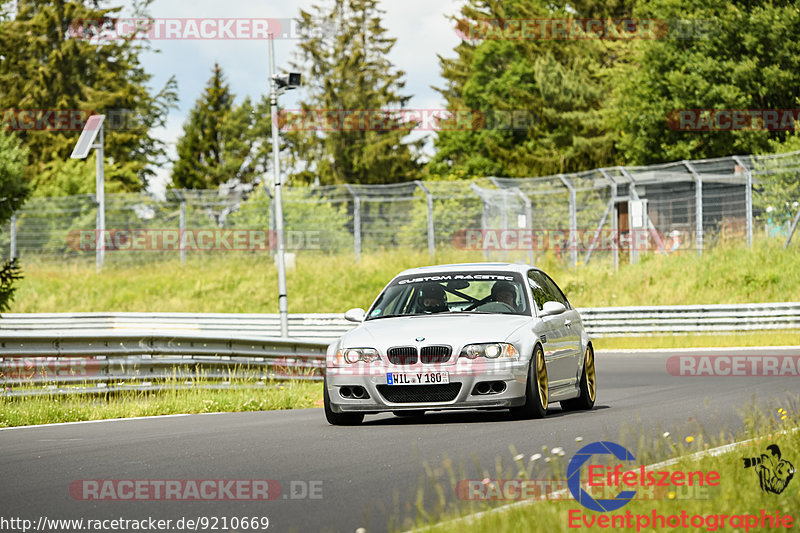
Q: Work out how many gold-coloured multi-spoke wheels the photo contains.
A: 2